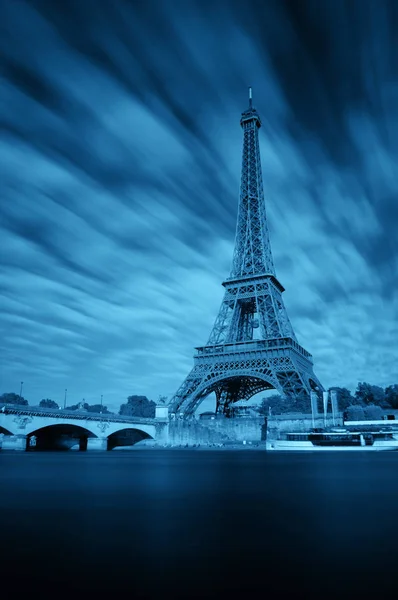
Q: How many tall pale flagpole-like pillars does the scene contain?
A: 3